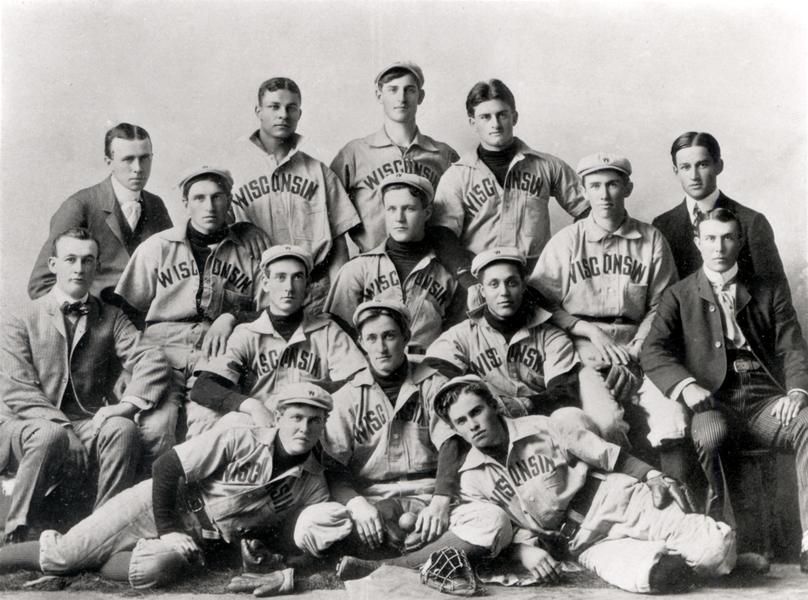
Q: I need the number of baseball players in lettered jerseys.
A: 11